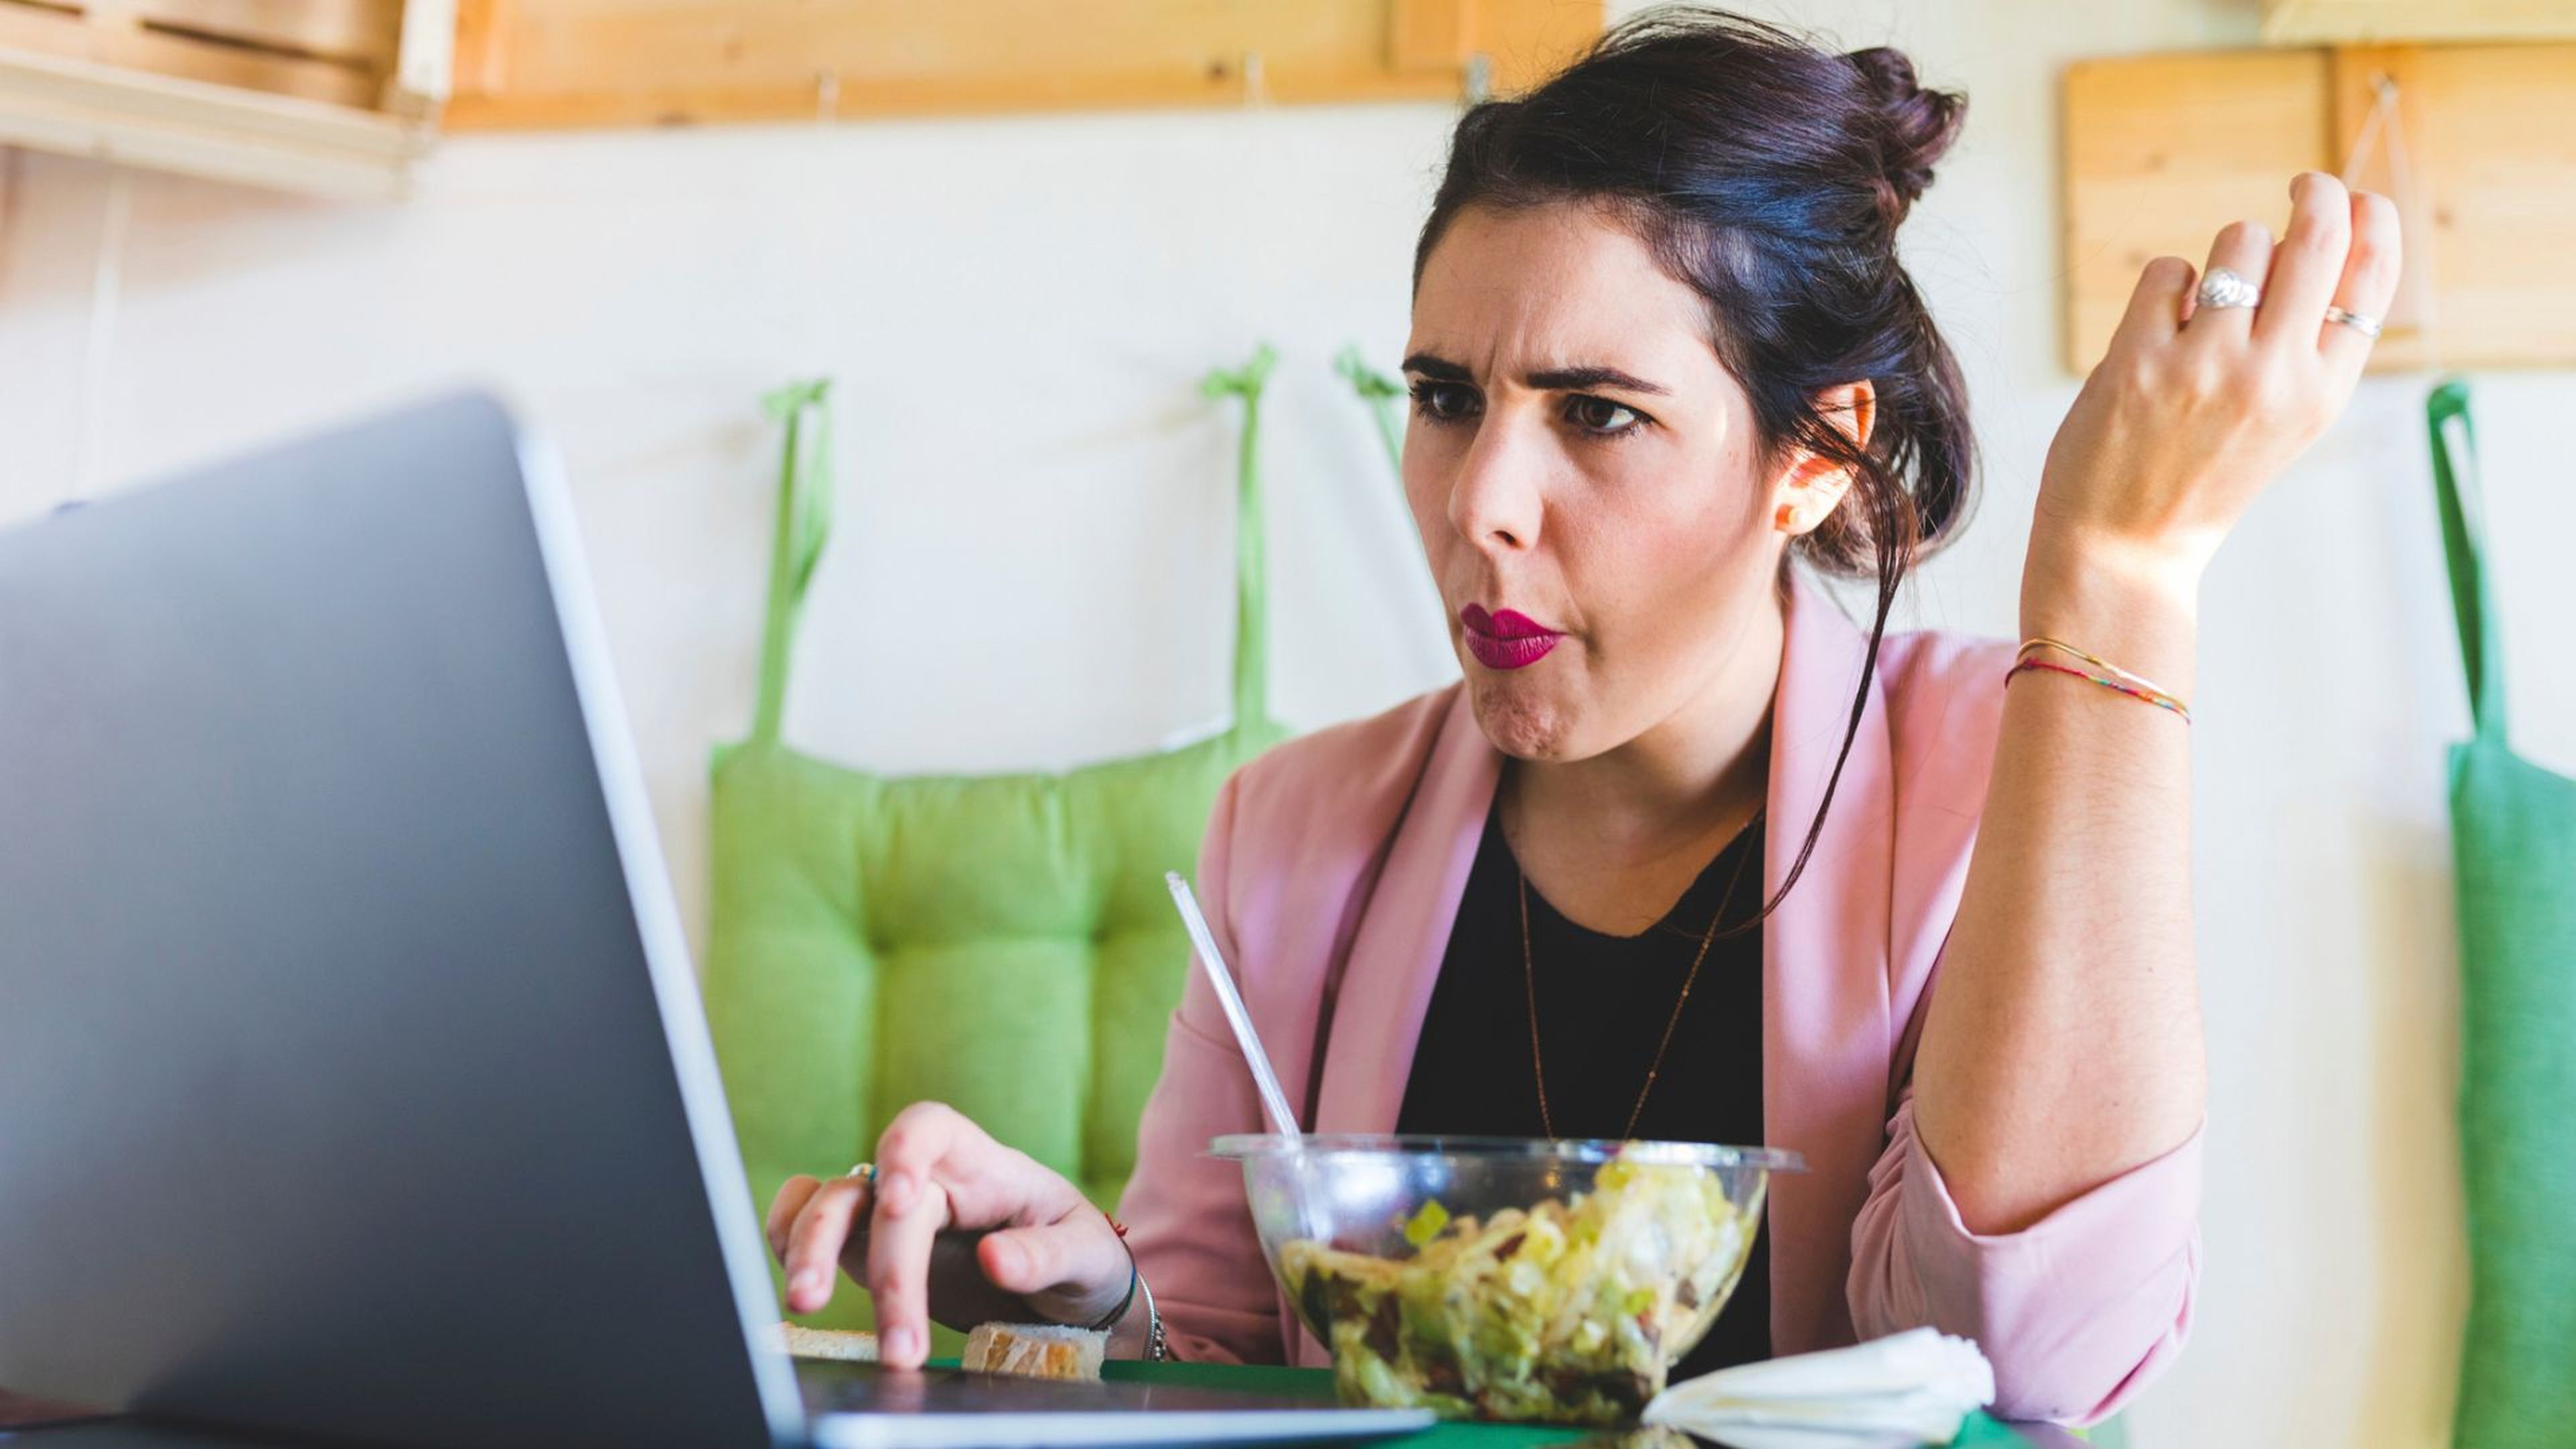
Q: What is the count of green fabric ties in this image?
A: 4